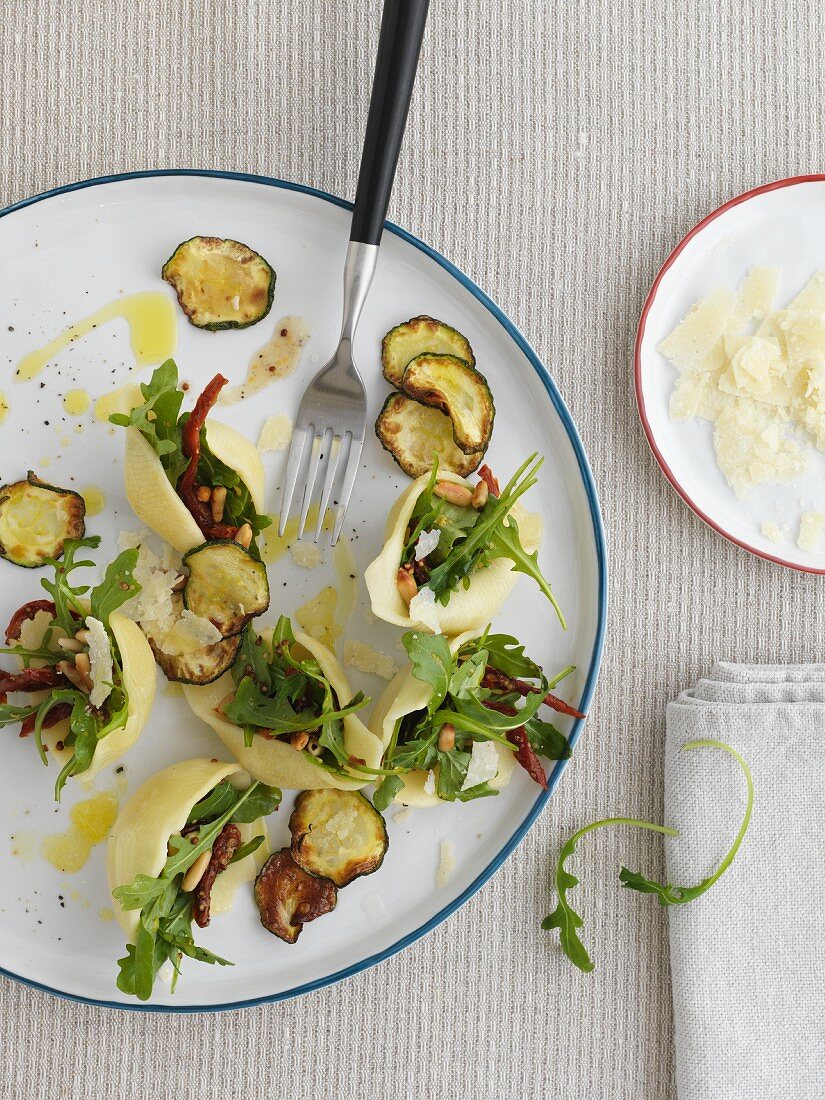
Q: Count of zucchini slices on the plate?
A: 9